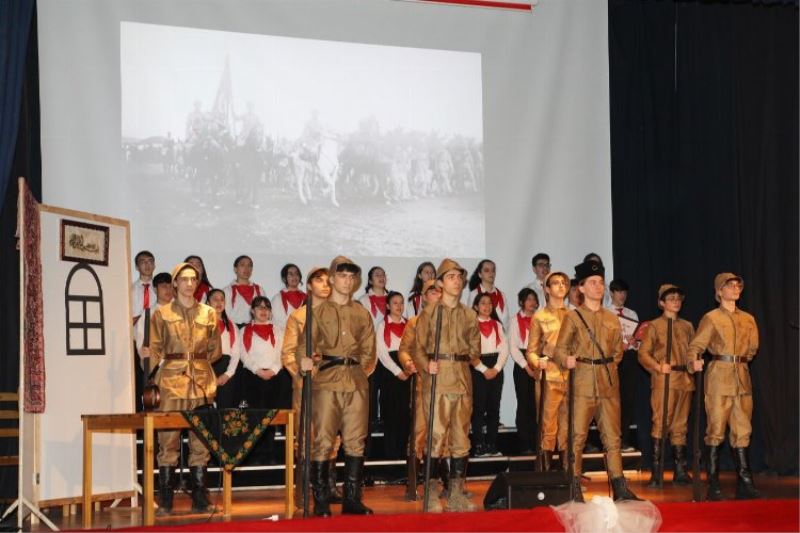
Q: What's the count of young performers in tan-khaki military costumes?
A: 9